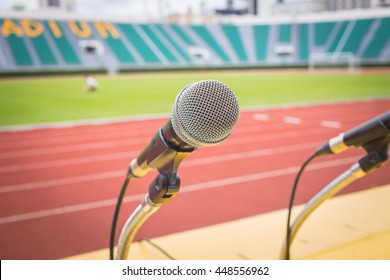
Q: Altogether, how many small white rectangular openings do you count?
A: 3